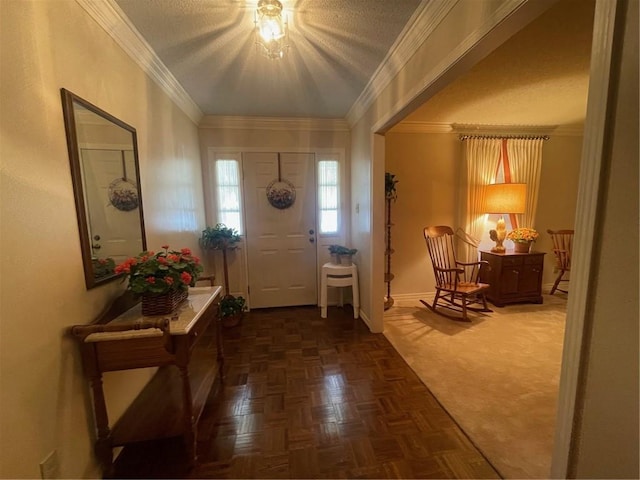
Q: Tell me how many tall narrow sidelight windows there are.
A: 2